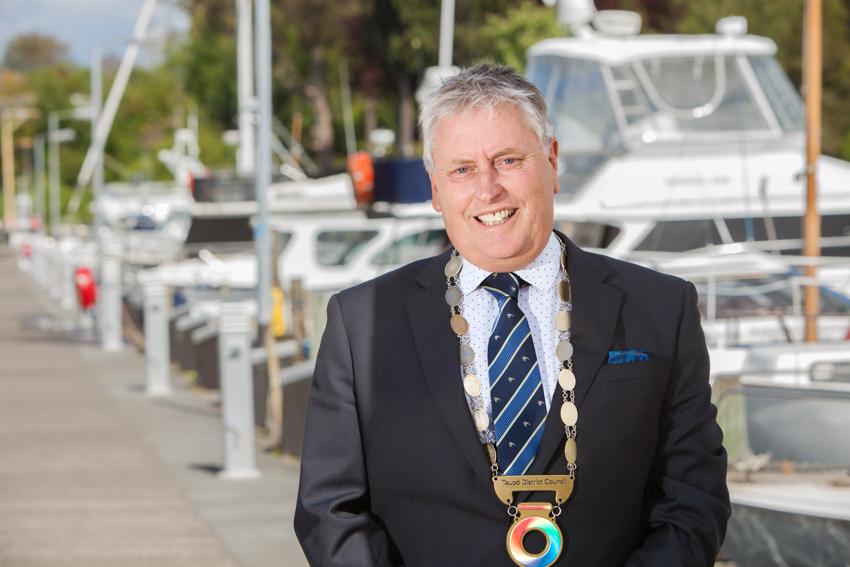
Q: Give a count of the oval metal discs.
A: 14